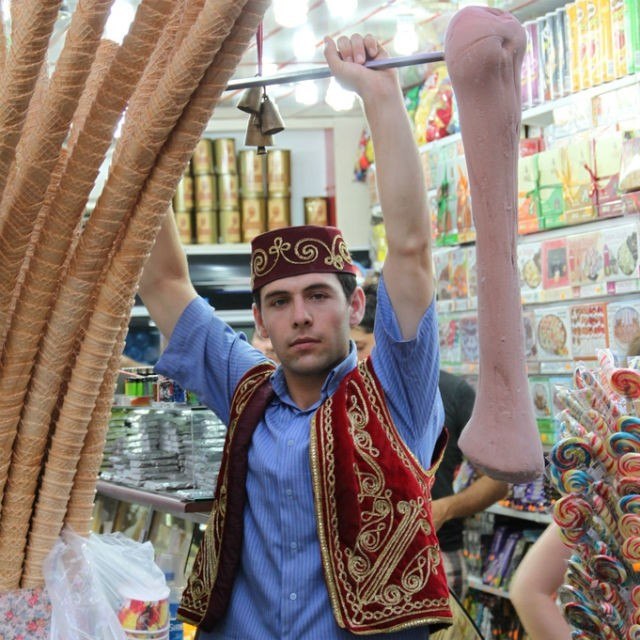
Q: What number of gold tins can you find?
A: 14